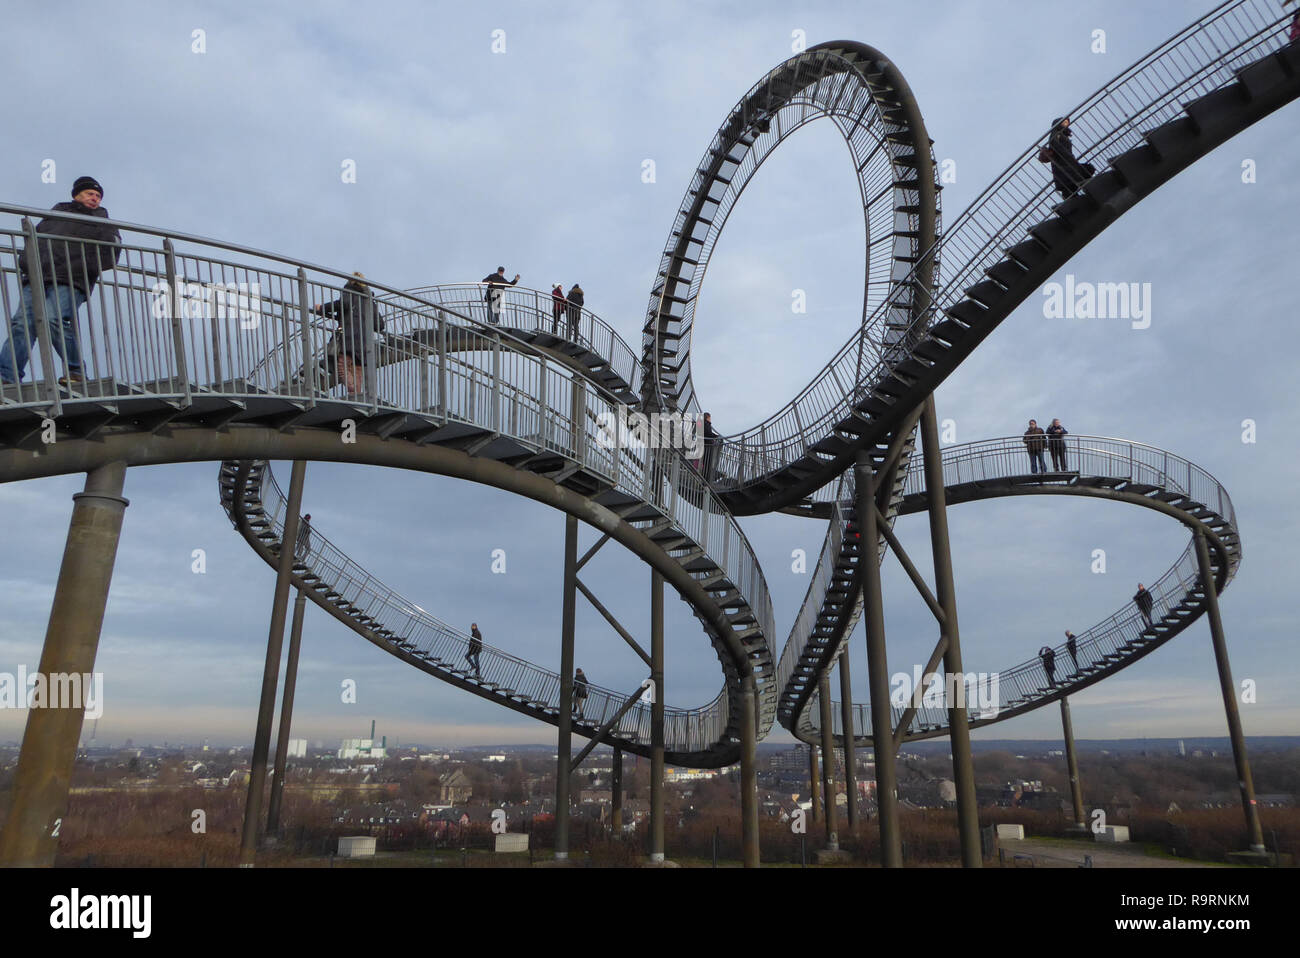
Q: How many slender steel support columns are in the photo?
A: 14